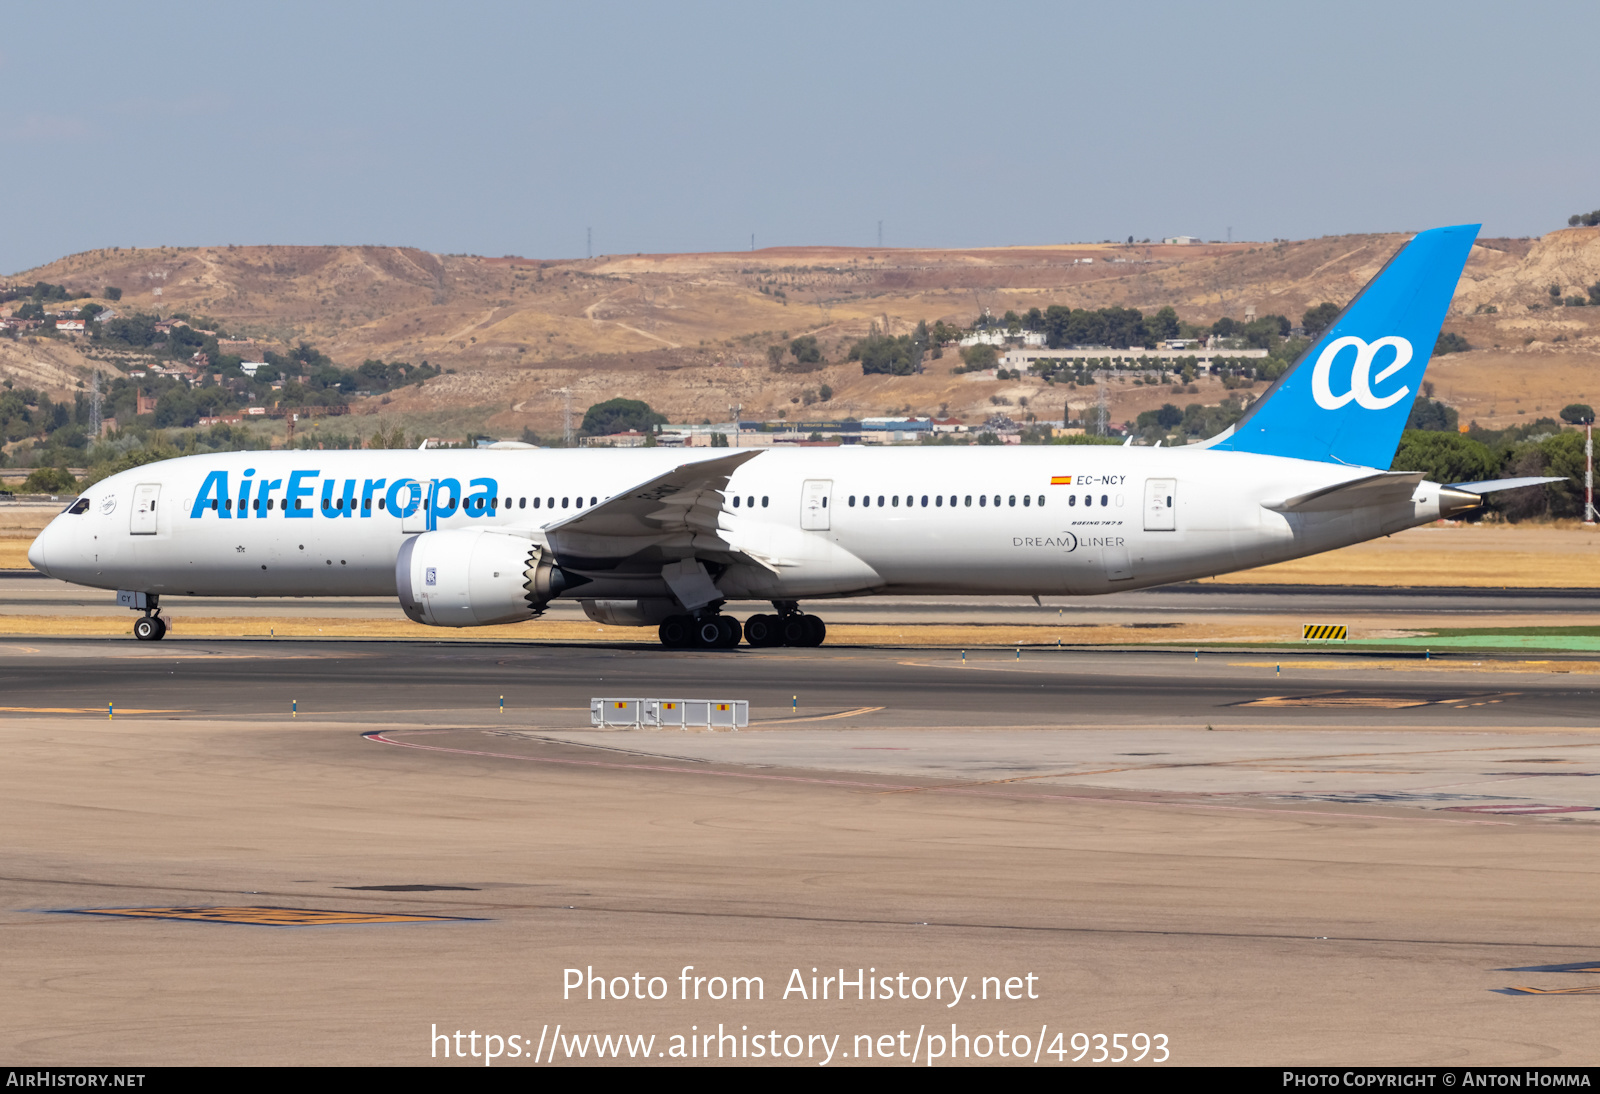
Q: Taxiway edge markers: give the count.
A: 12